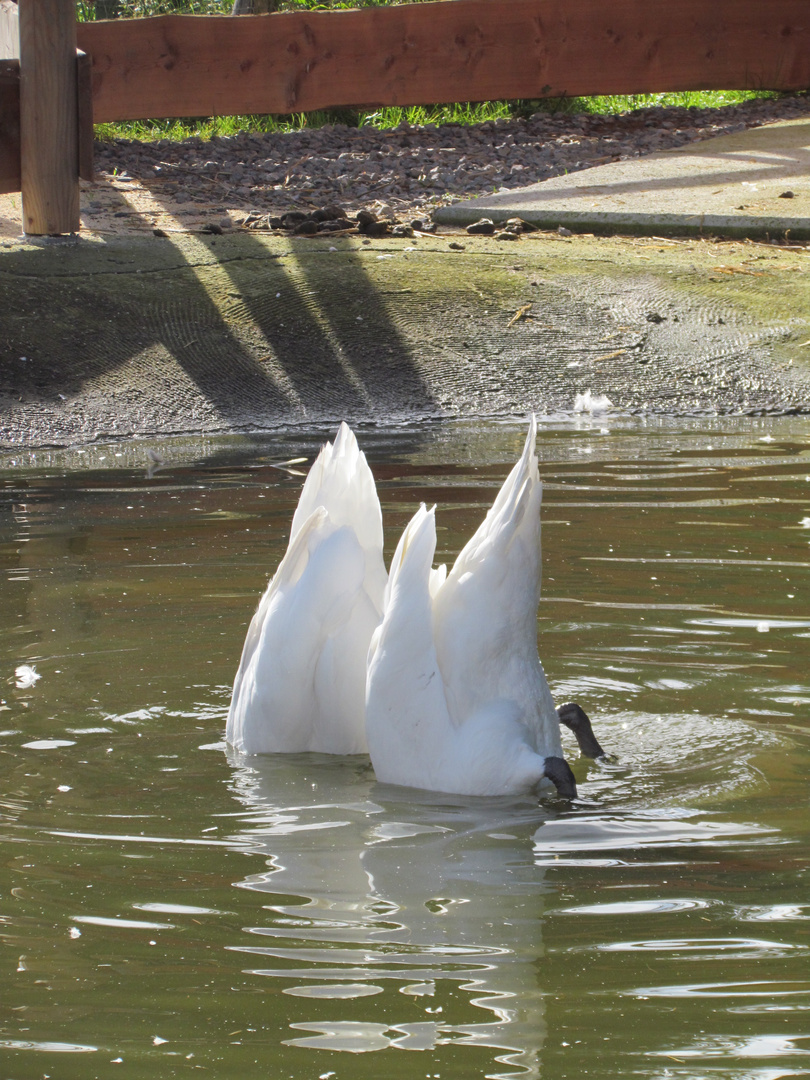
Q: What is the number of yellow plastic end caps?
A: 0